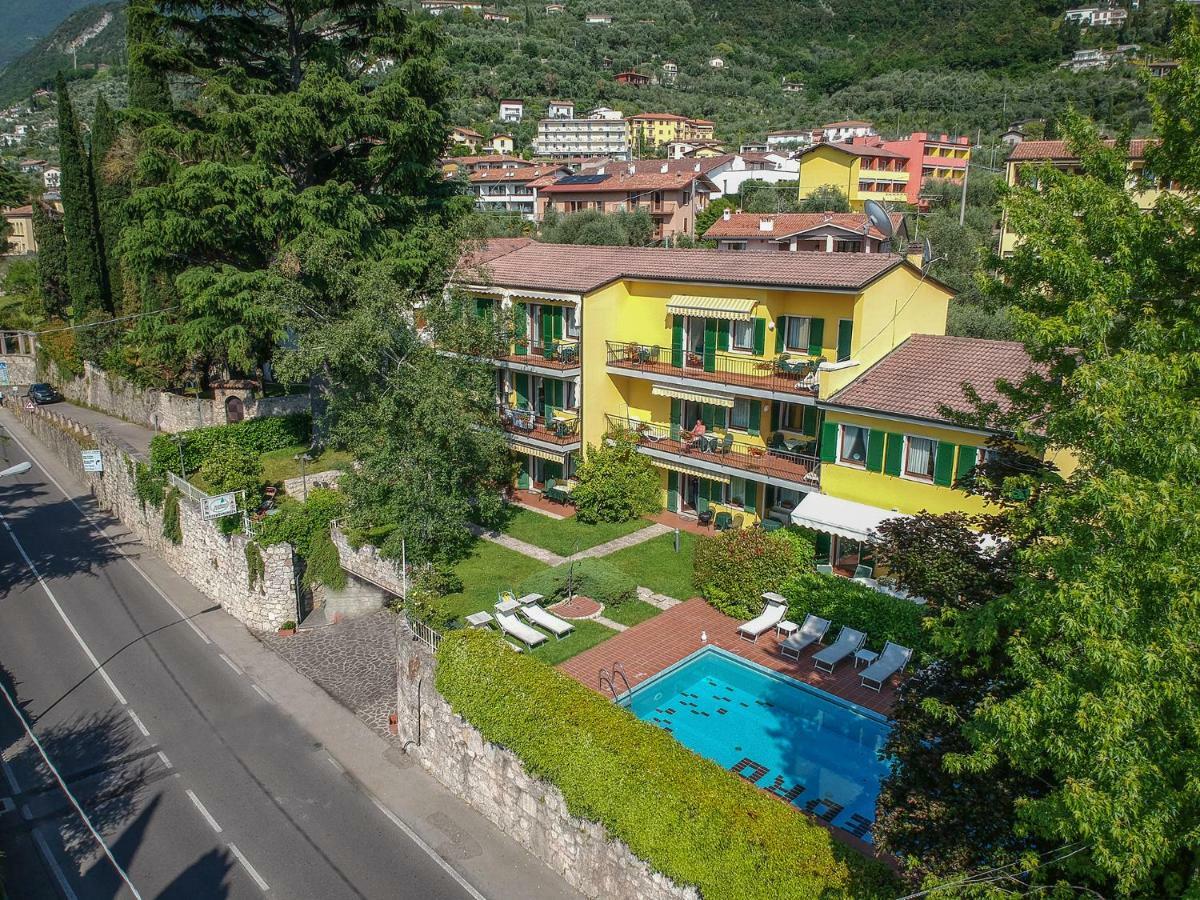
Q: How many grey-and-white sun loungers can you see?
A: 7